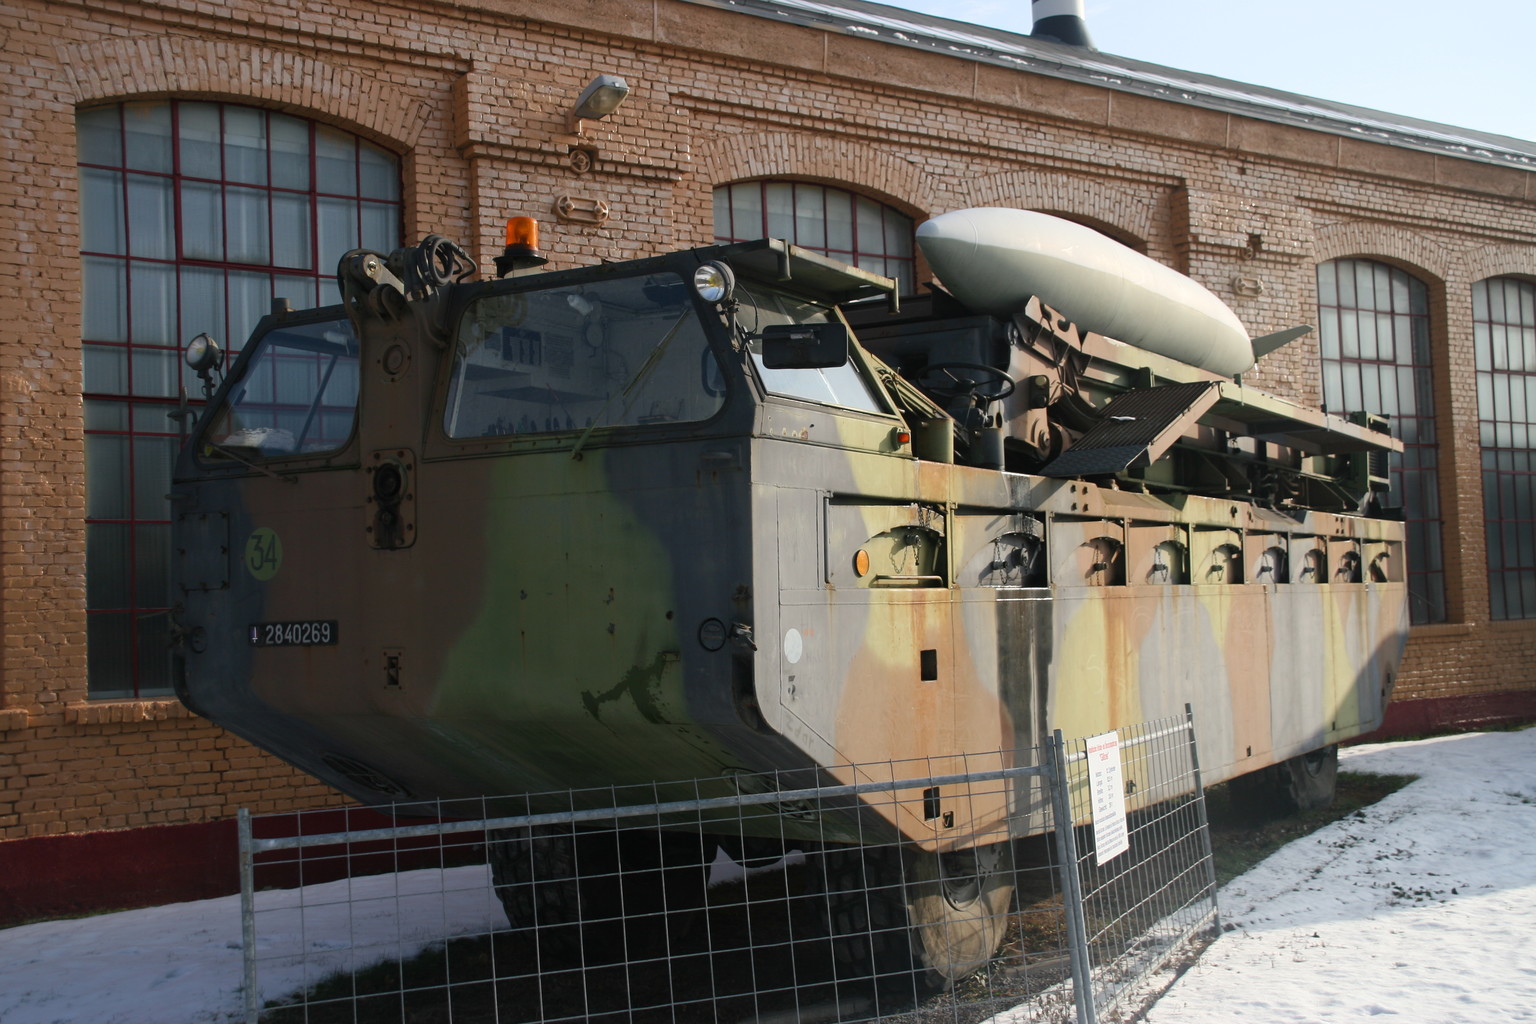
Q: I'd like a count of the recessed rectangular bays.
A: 9